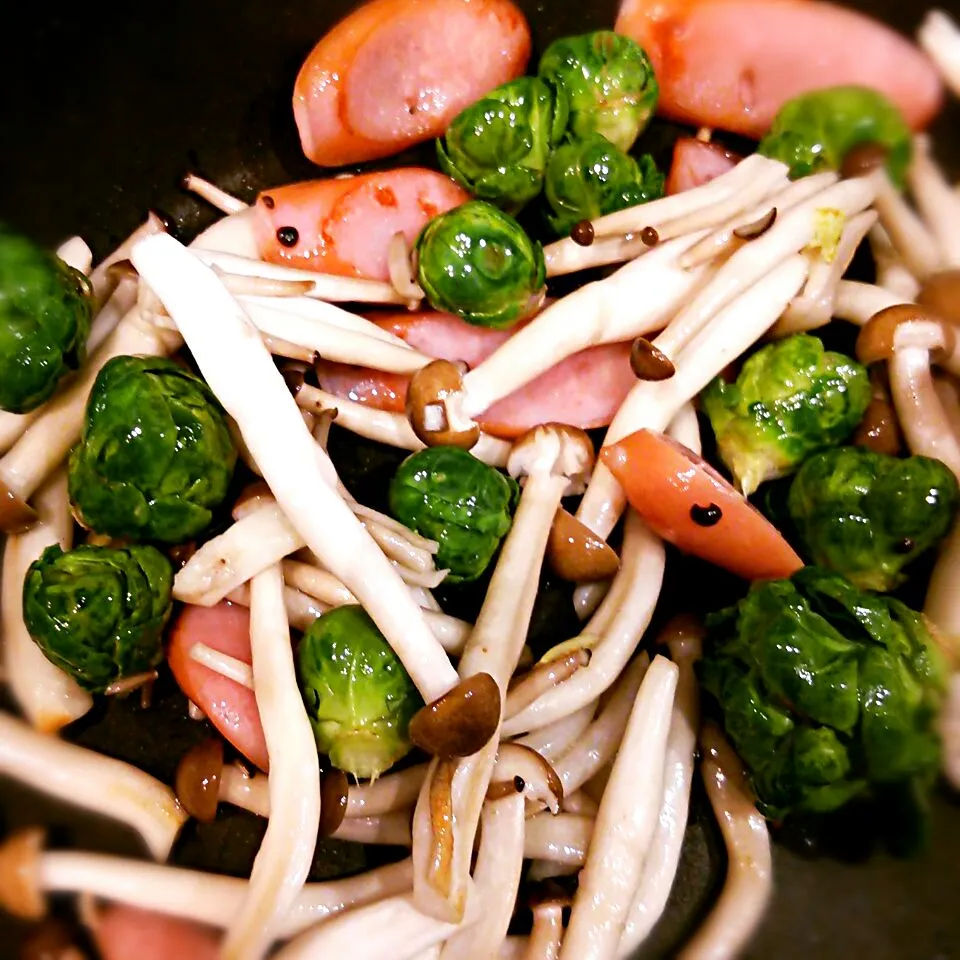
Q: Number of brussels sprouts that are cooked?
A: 13